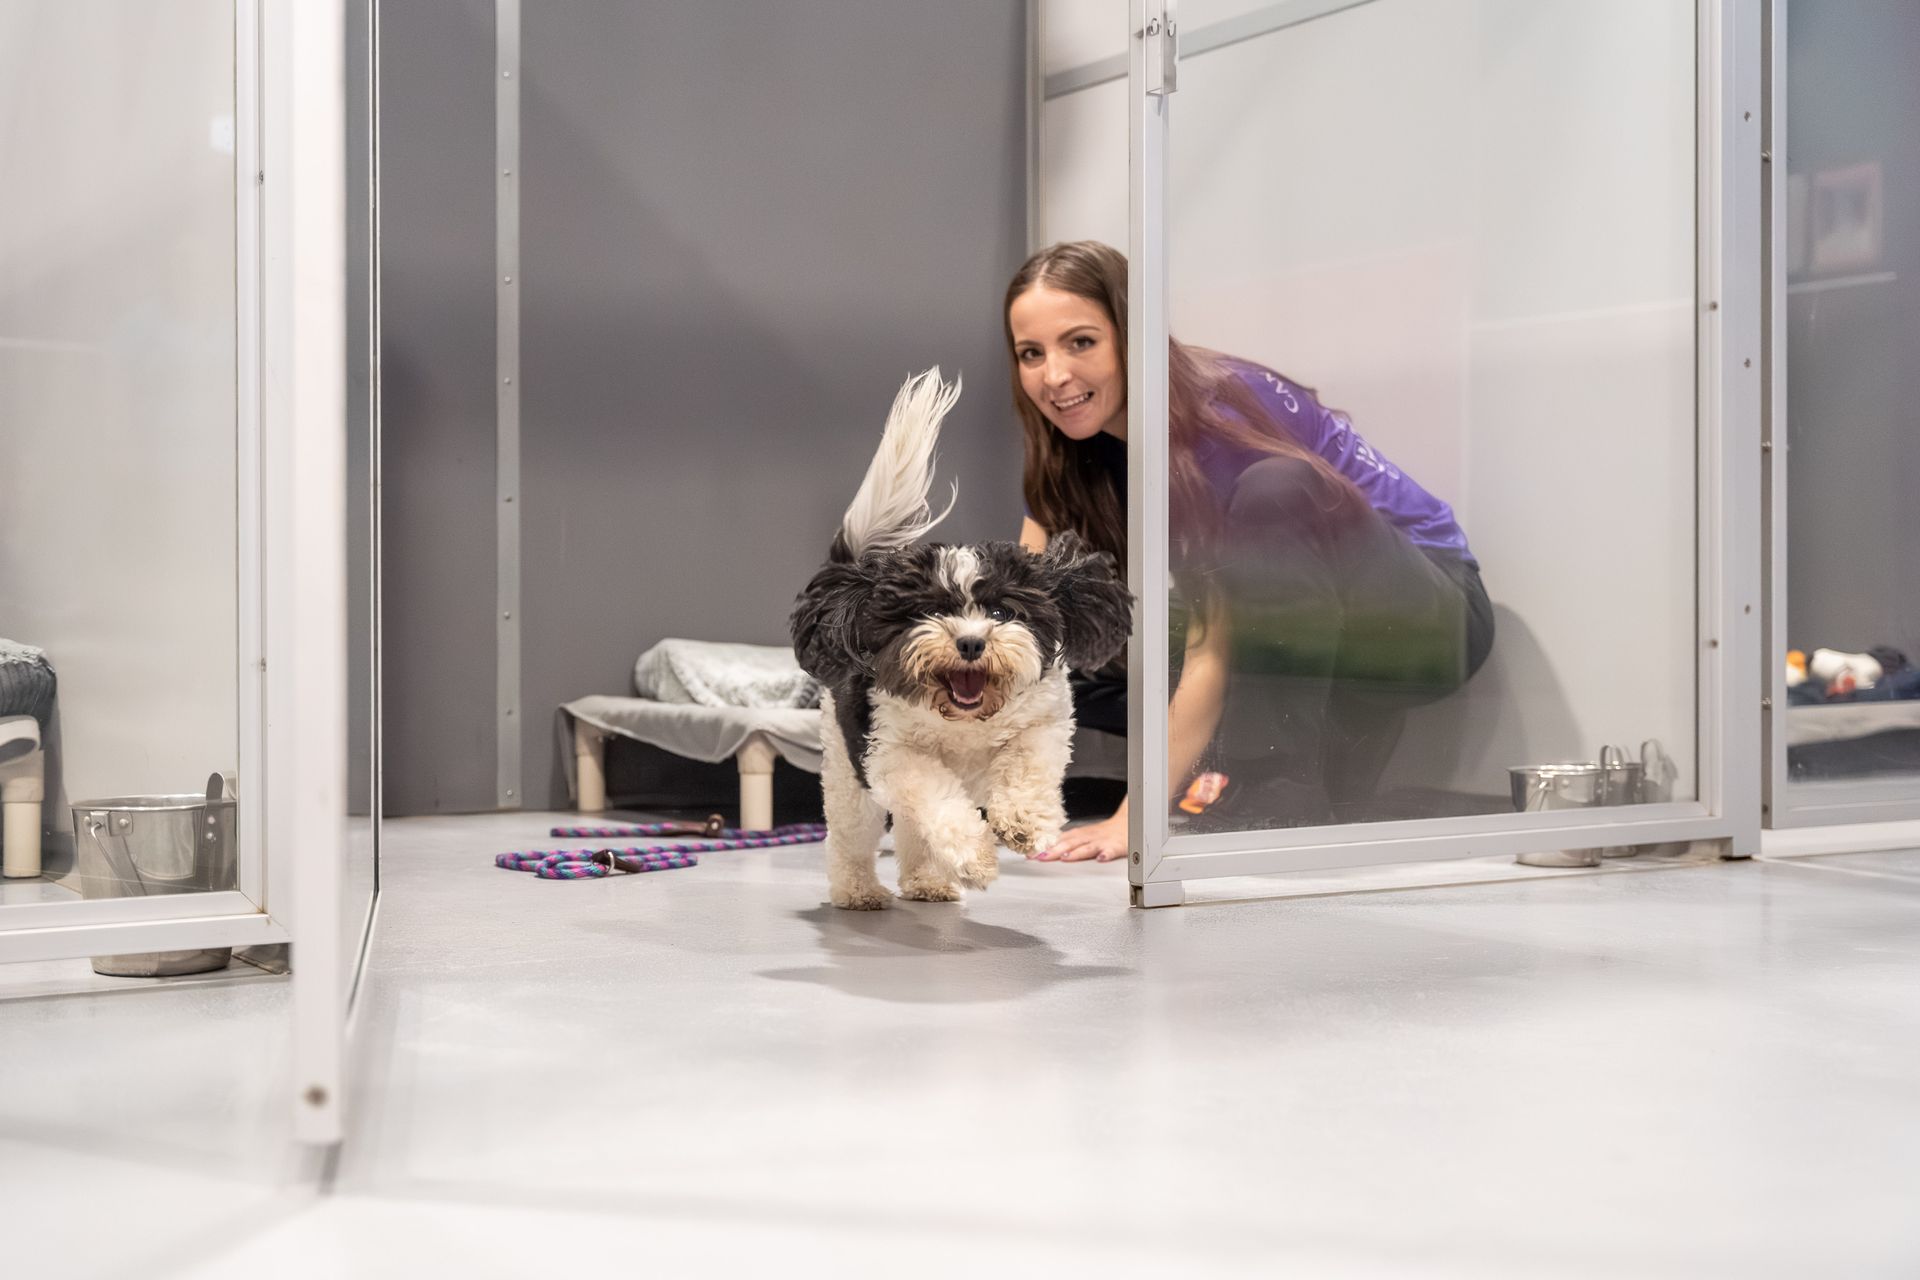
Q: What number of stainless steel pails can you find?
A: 3